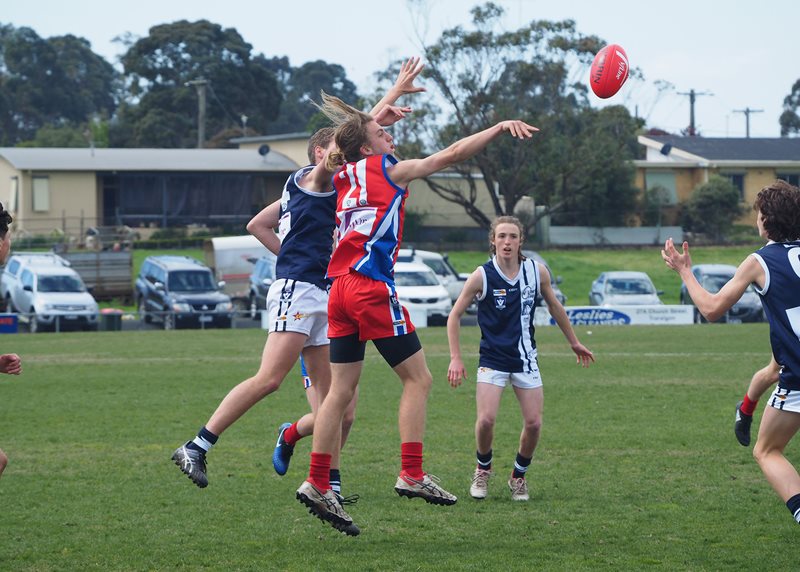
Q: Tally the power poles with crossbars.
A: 3